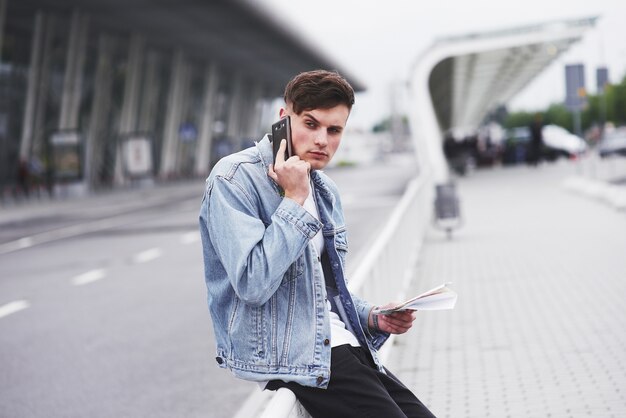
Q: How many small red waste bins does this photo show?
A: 0